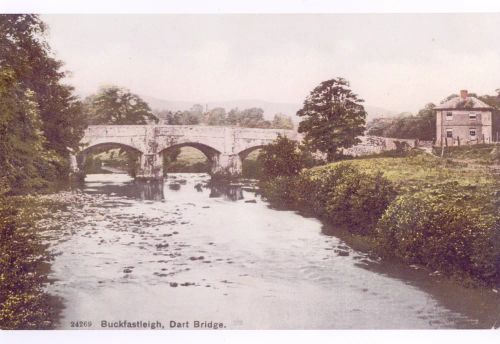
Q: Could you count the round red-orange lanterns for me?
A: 0